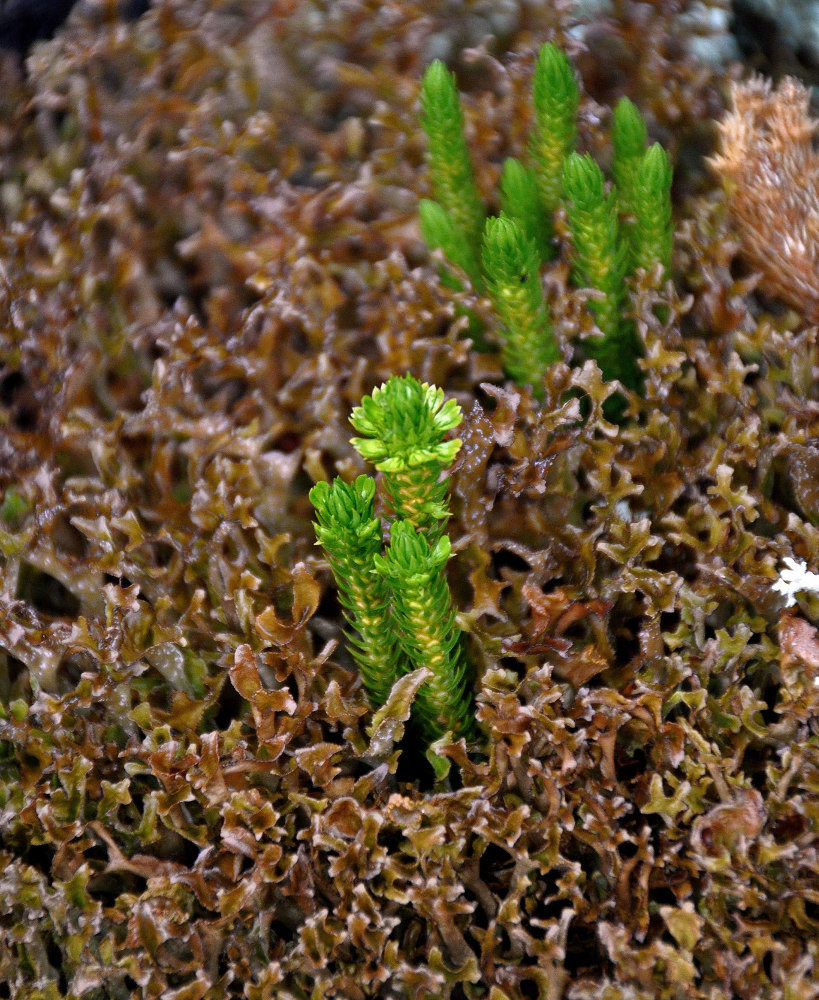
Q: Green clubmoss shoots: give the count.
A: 11